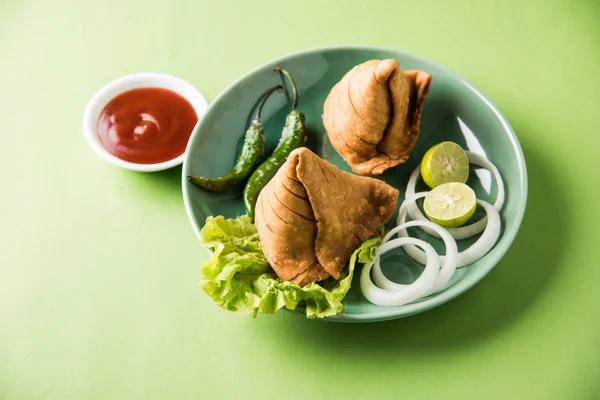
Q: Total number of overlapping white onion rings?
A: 4